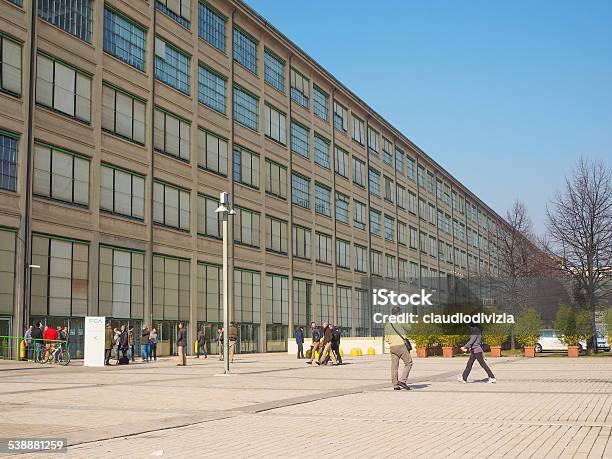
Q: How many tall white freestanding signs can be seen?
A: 1